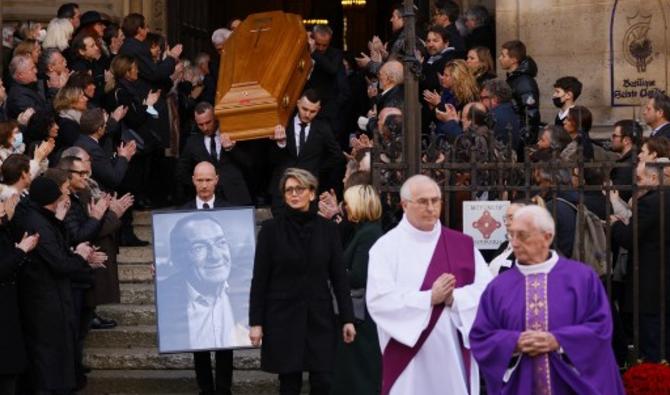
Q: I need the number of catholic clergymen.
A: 2